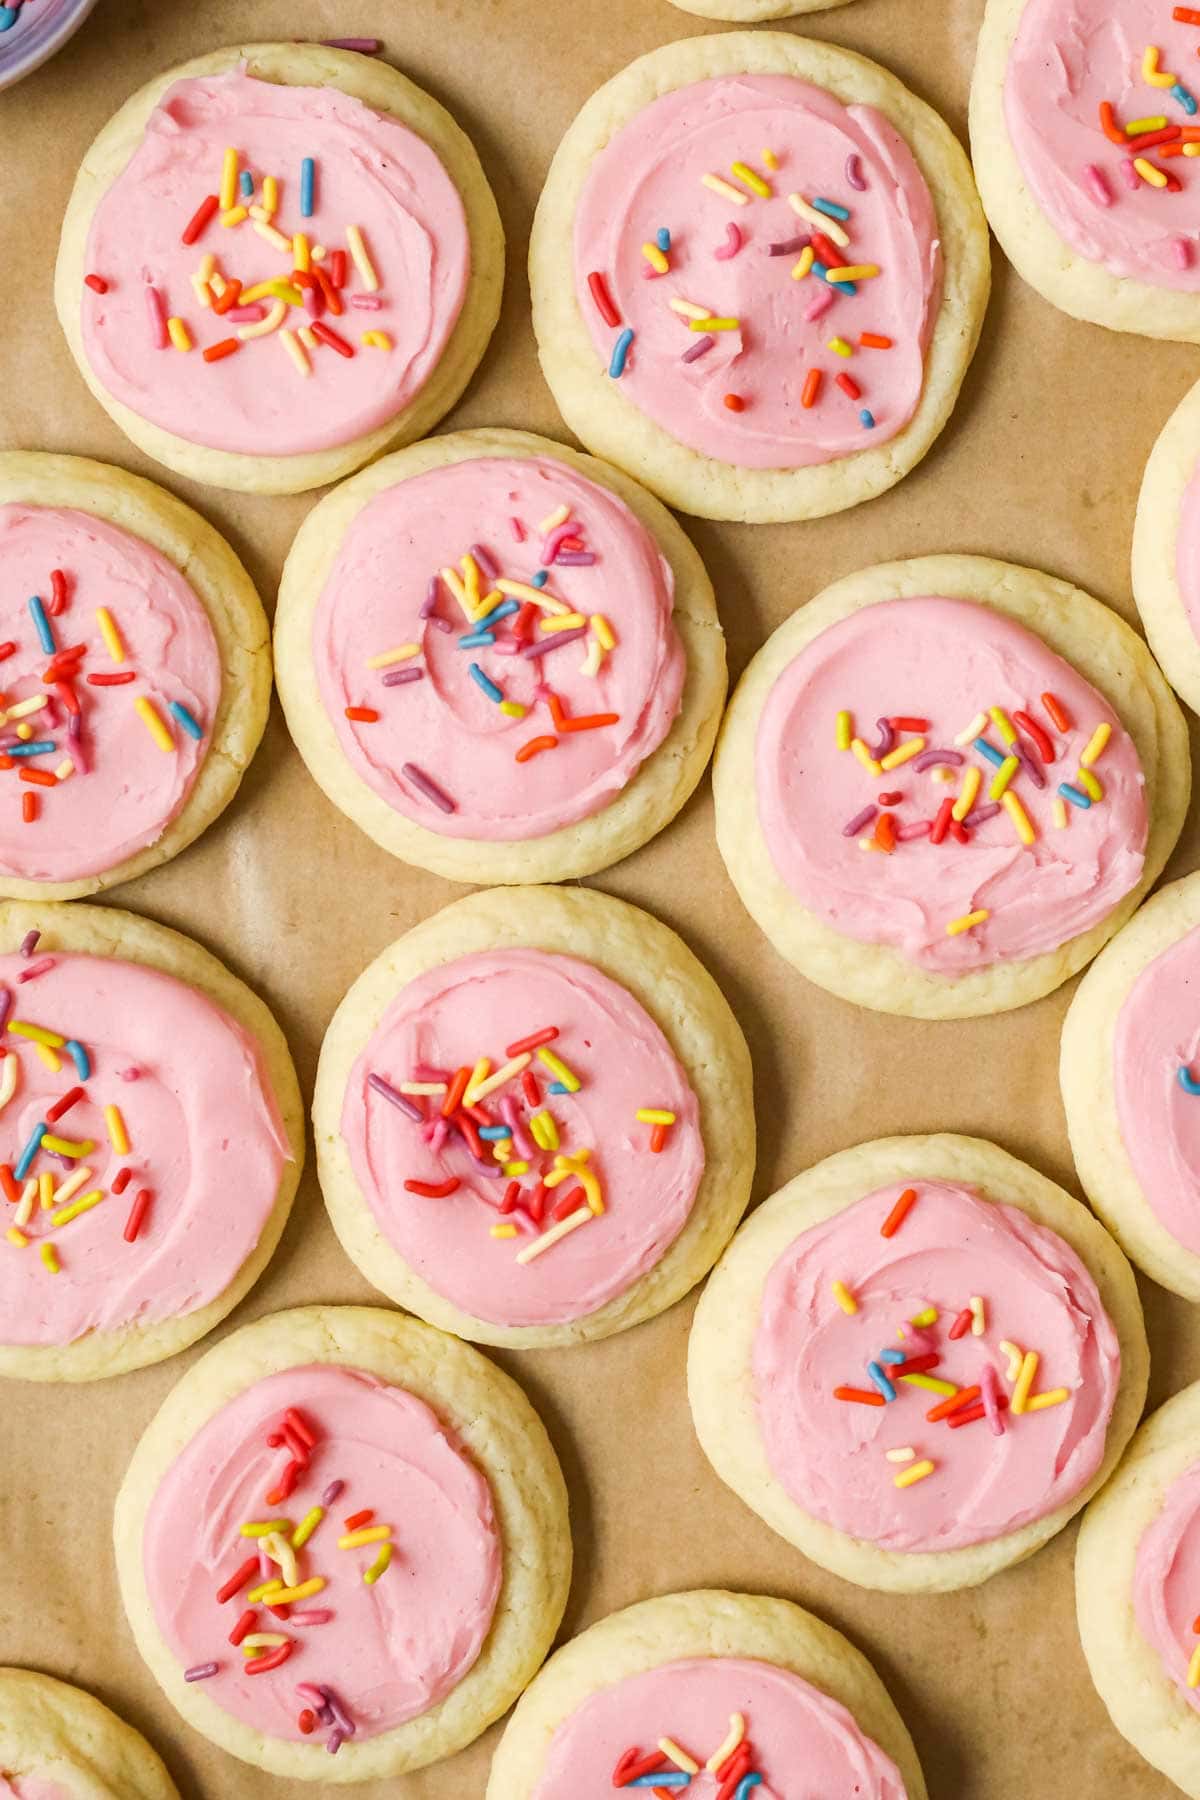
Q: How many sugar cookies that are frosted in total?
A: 15